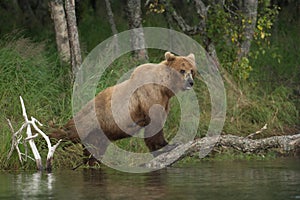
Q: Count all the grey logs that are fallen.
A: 1